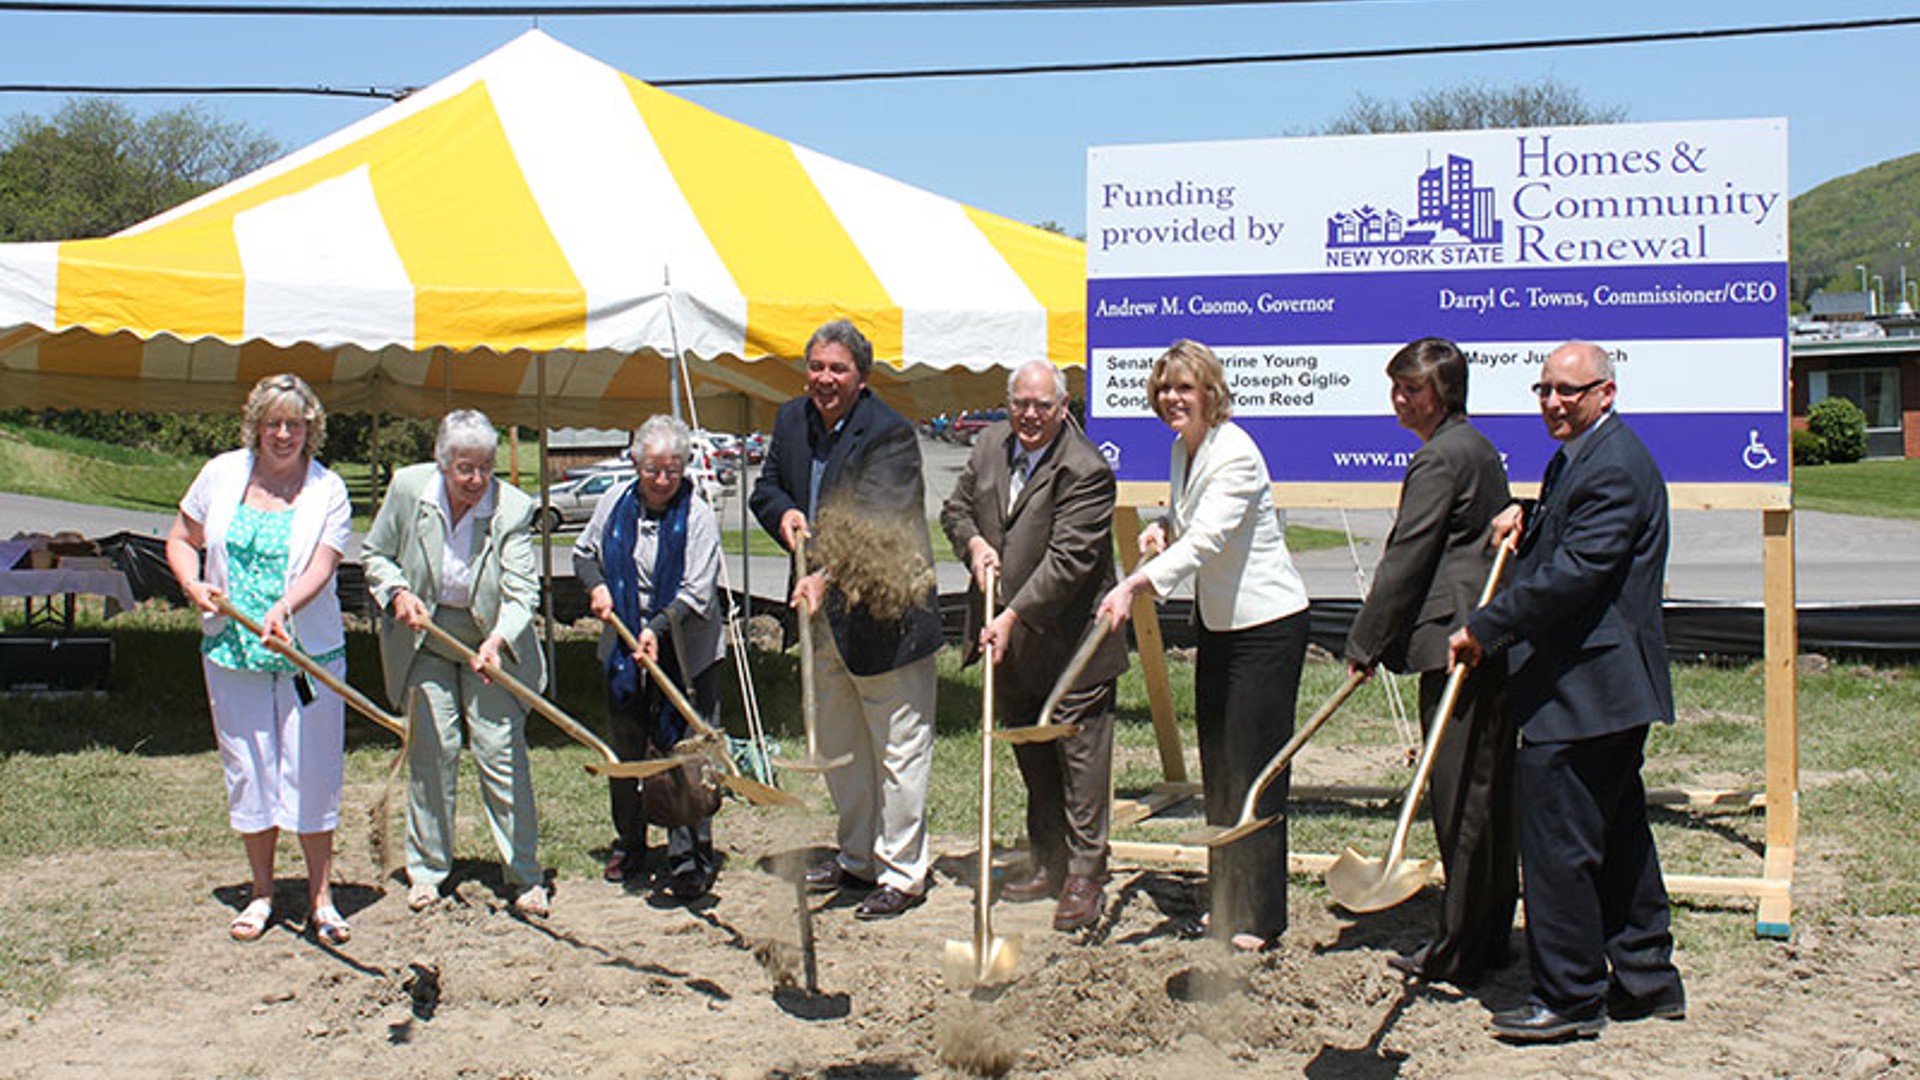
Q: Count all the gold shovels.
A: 8